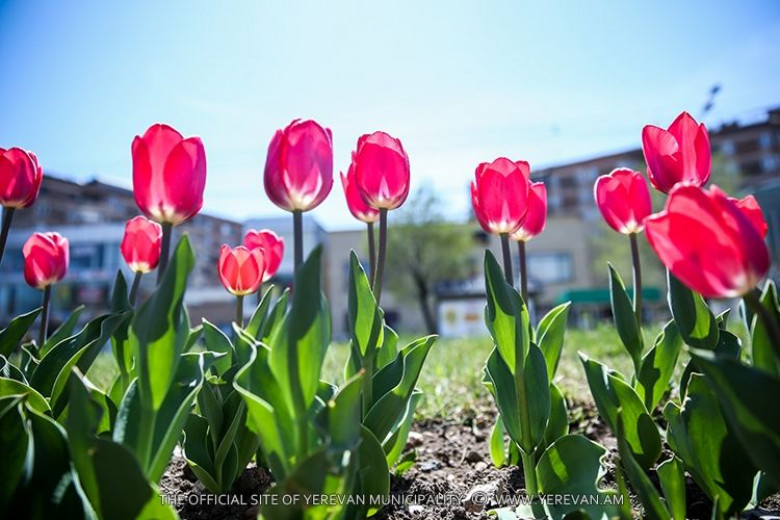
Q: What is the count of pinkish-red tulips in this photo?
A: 15